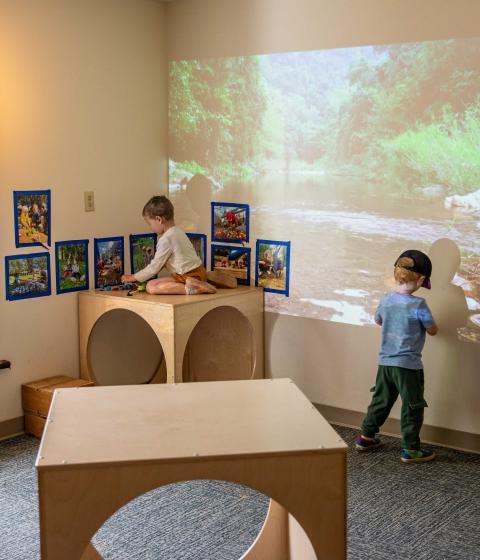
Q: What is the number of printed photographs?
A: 9